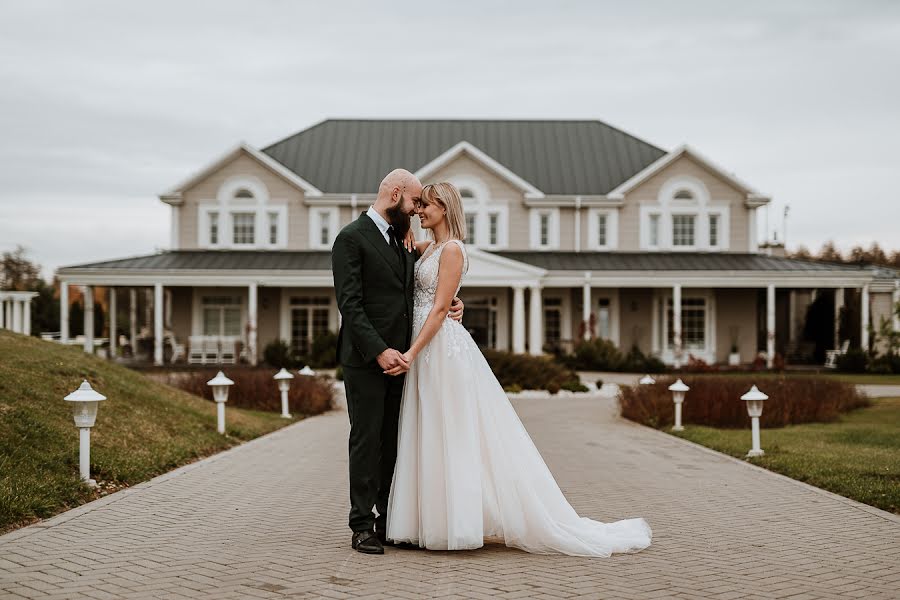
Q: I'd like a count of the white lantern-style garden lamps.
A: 7